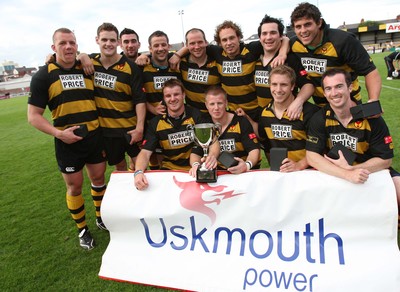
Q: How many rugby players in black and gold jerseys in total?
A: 12